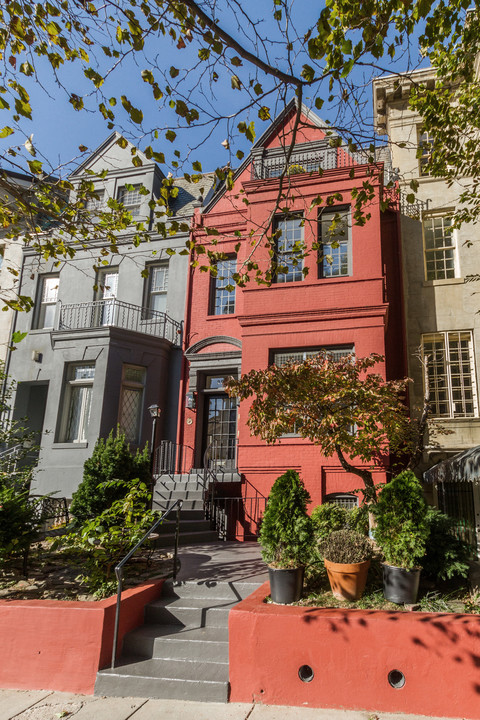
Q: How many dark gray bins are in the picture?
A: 2